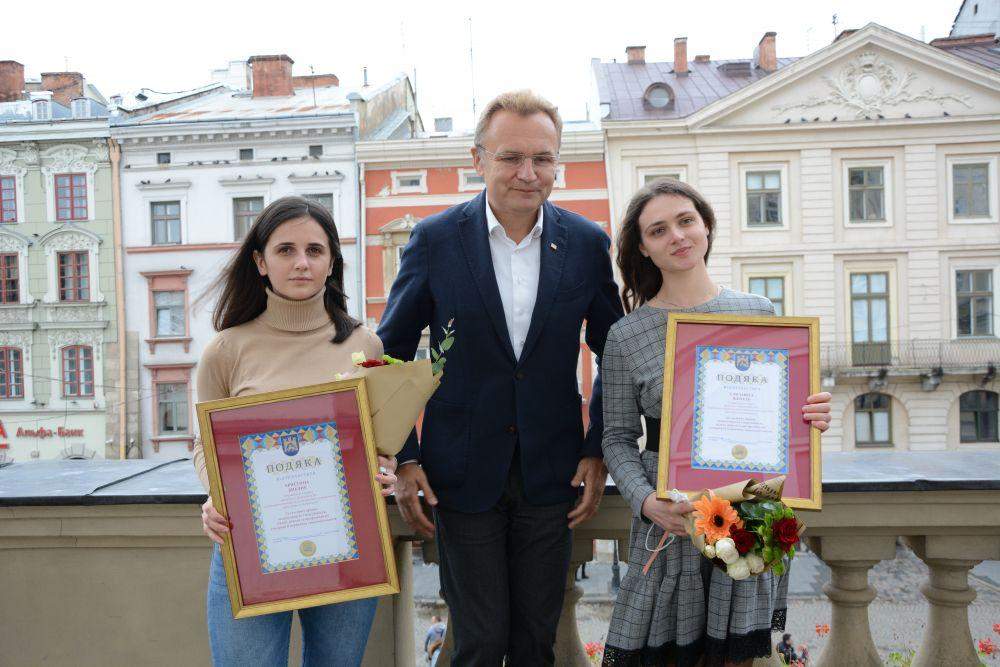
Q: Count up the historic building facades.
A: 4